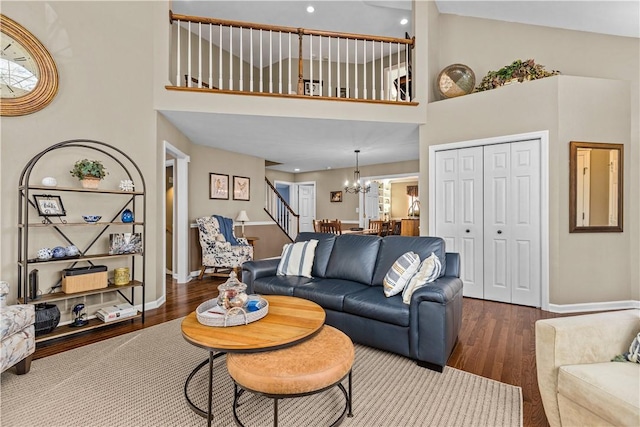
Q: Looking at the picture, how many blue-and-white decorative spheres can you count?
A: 3